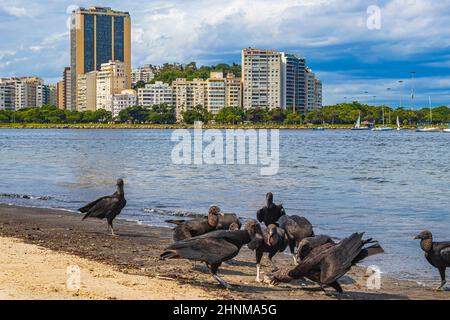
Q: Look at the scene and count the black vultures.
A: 10